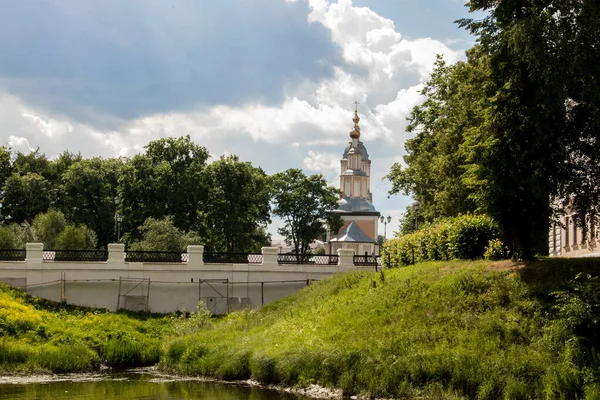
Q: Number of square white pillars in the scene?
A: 5